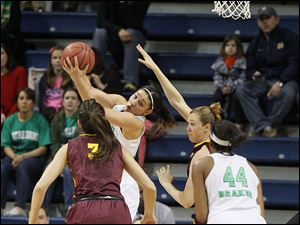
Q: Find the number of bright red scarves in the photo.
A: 1